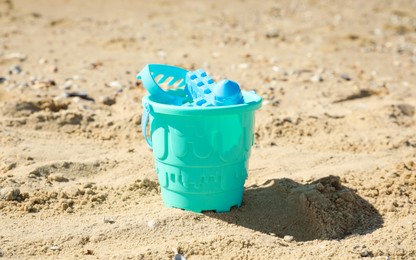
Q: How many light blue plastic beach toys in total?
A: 3